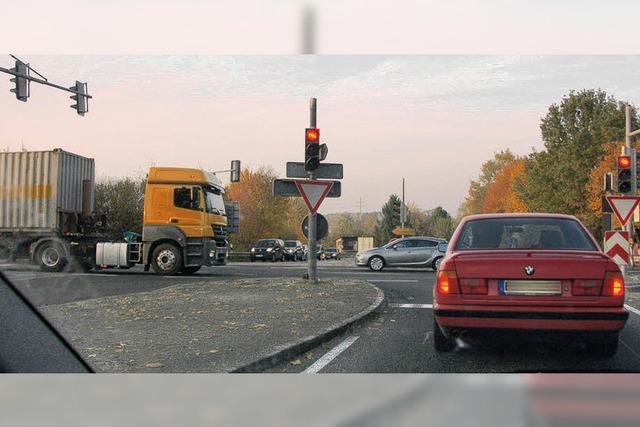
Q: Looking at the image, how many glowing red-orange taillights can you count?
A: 2